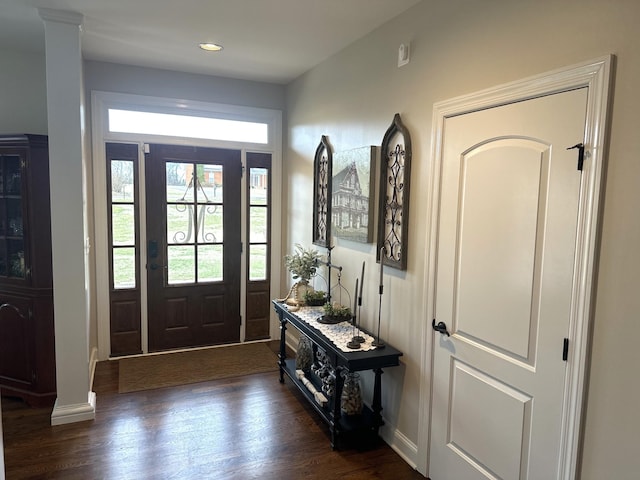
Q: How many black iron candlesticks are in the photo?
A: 3